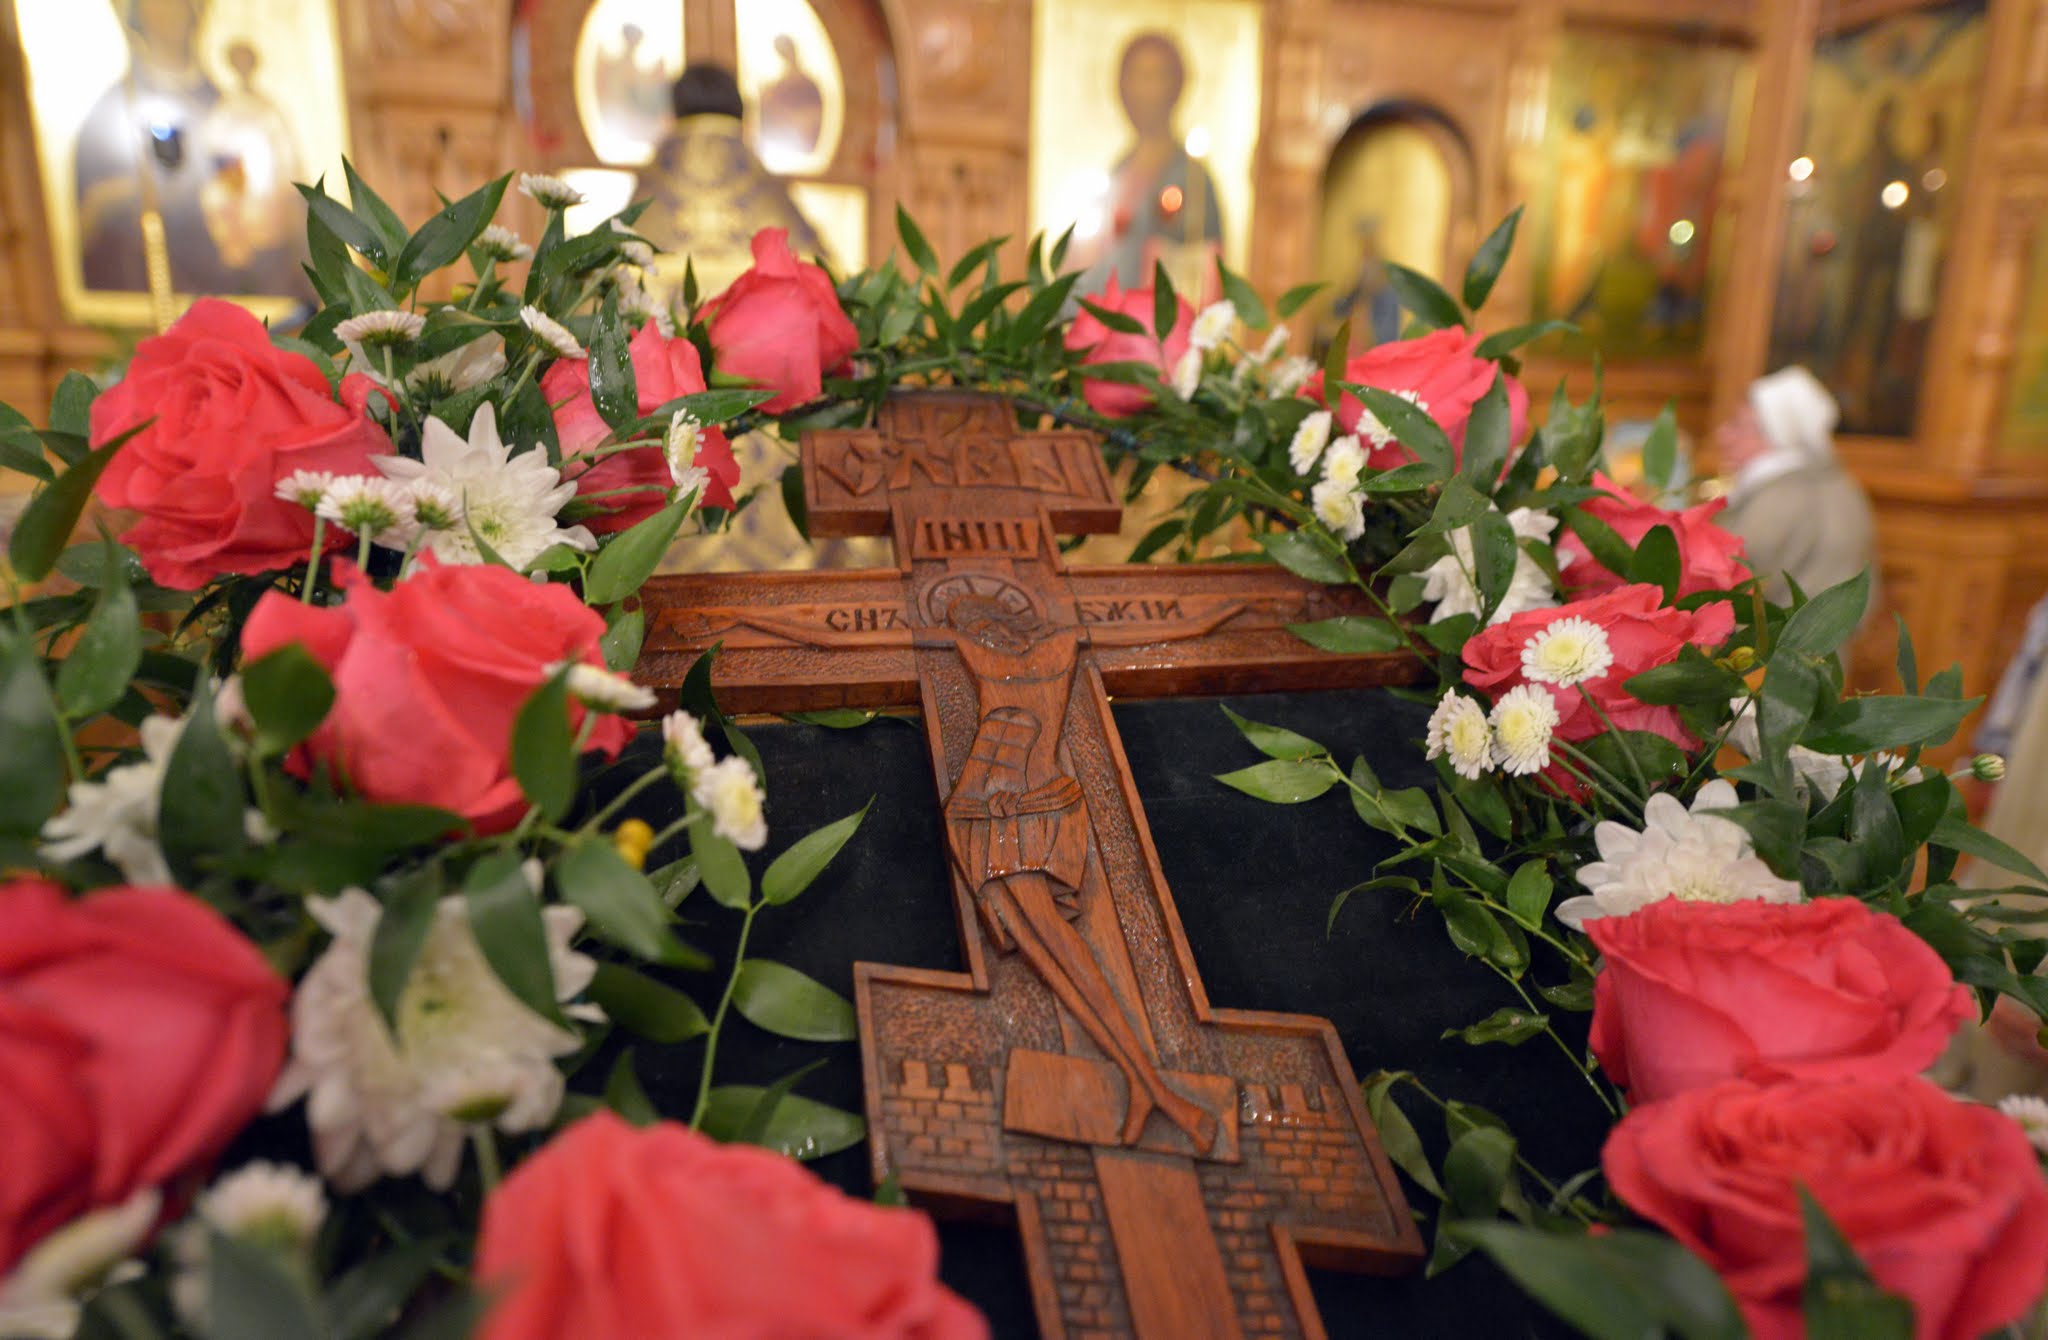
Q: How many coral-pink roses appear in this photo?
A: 12